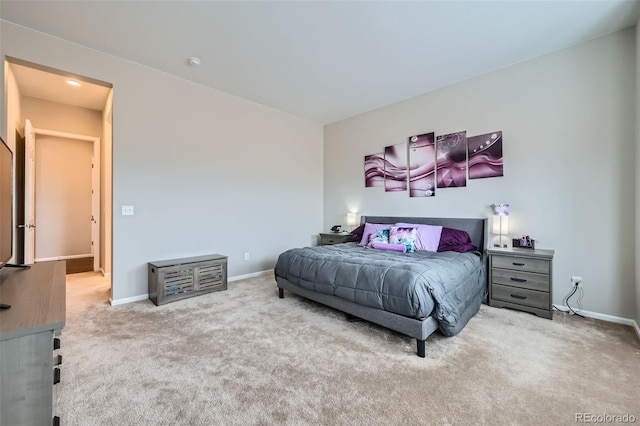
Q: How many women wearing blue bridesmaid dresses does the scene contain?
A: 0